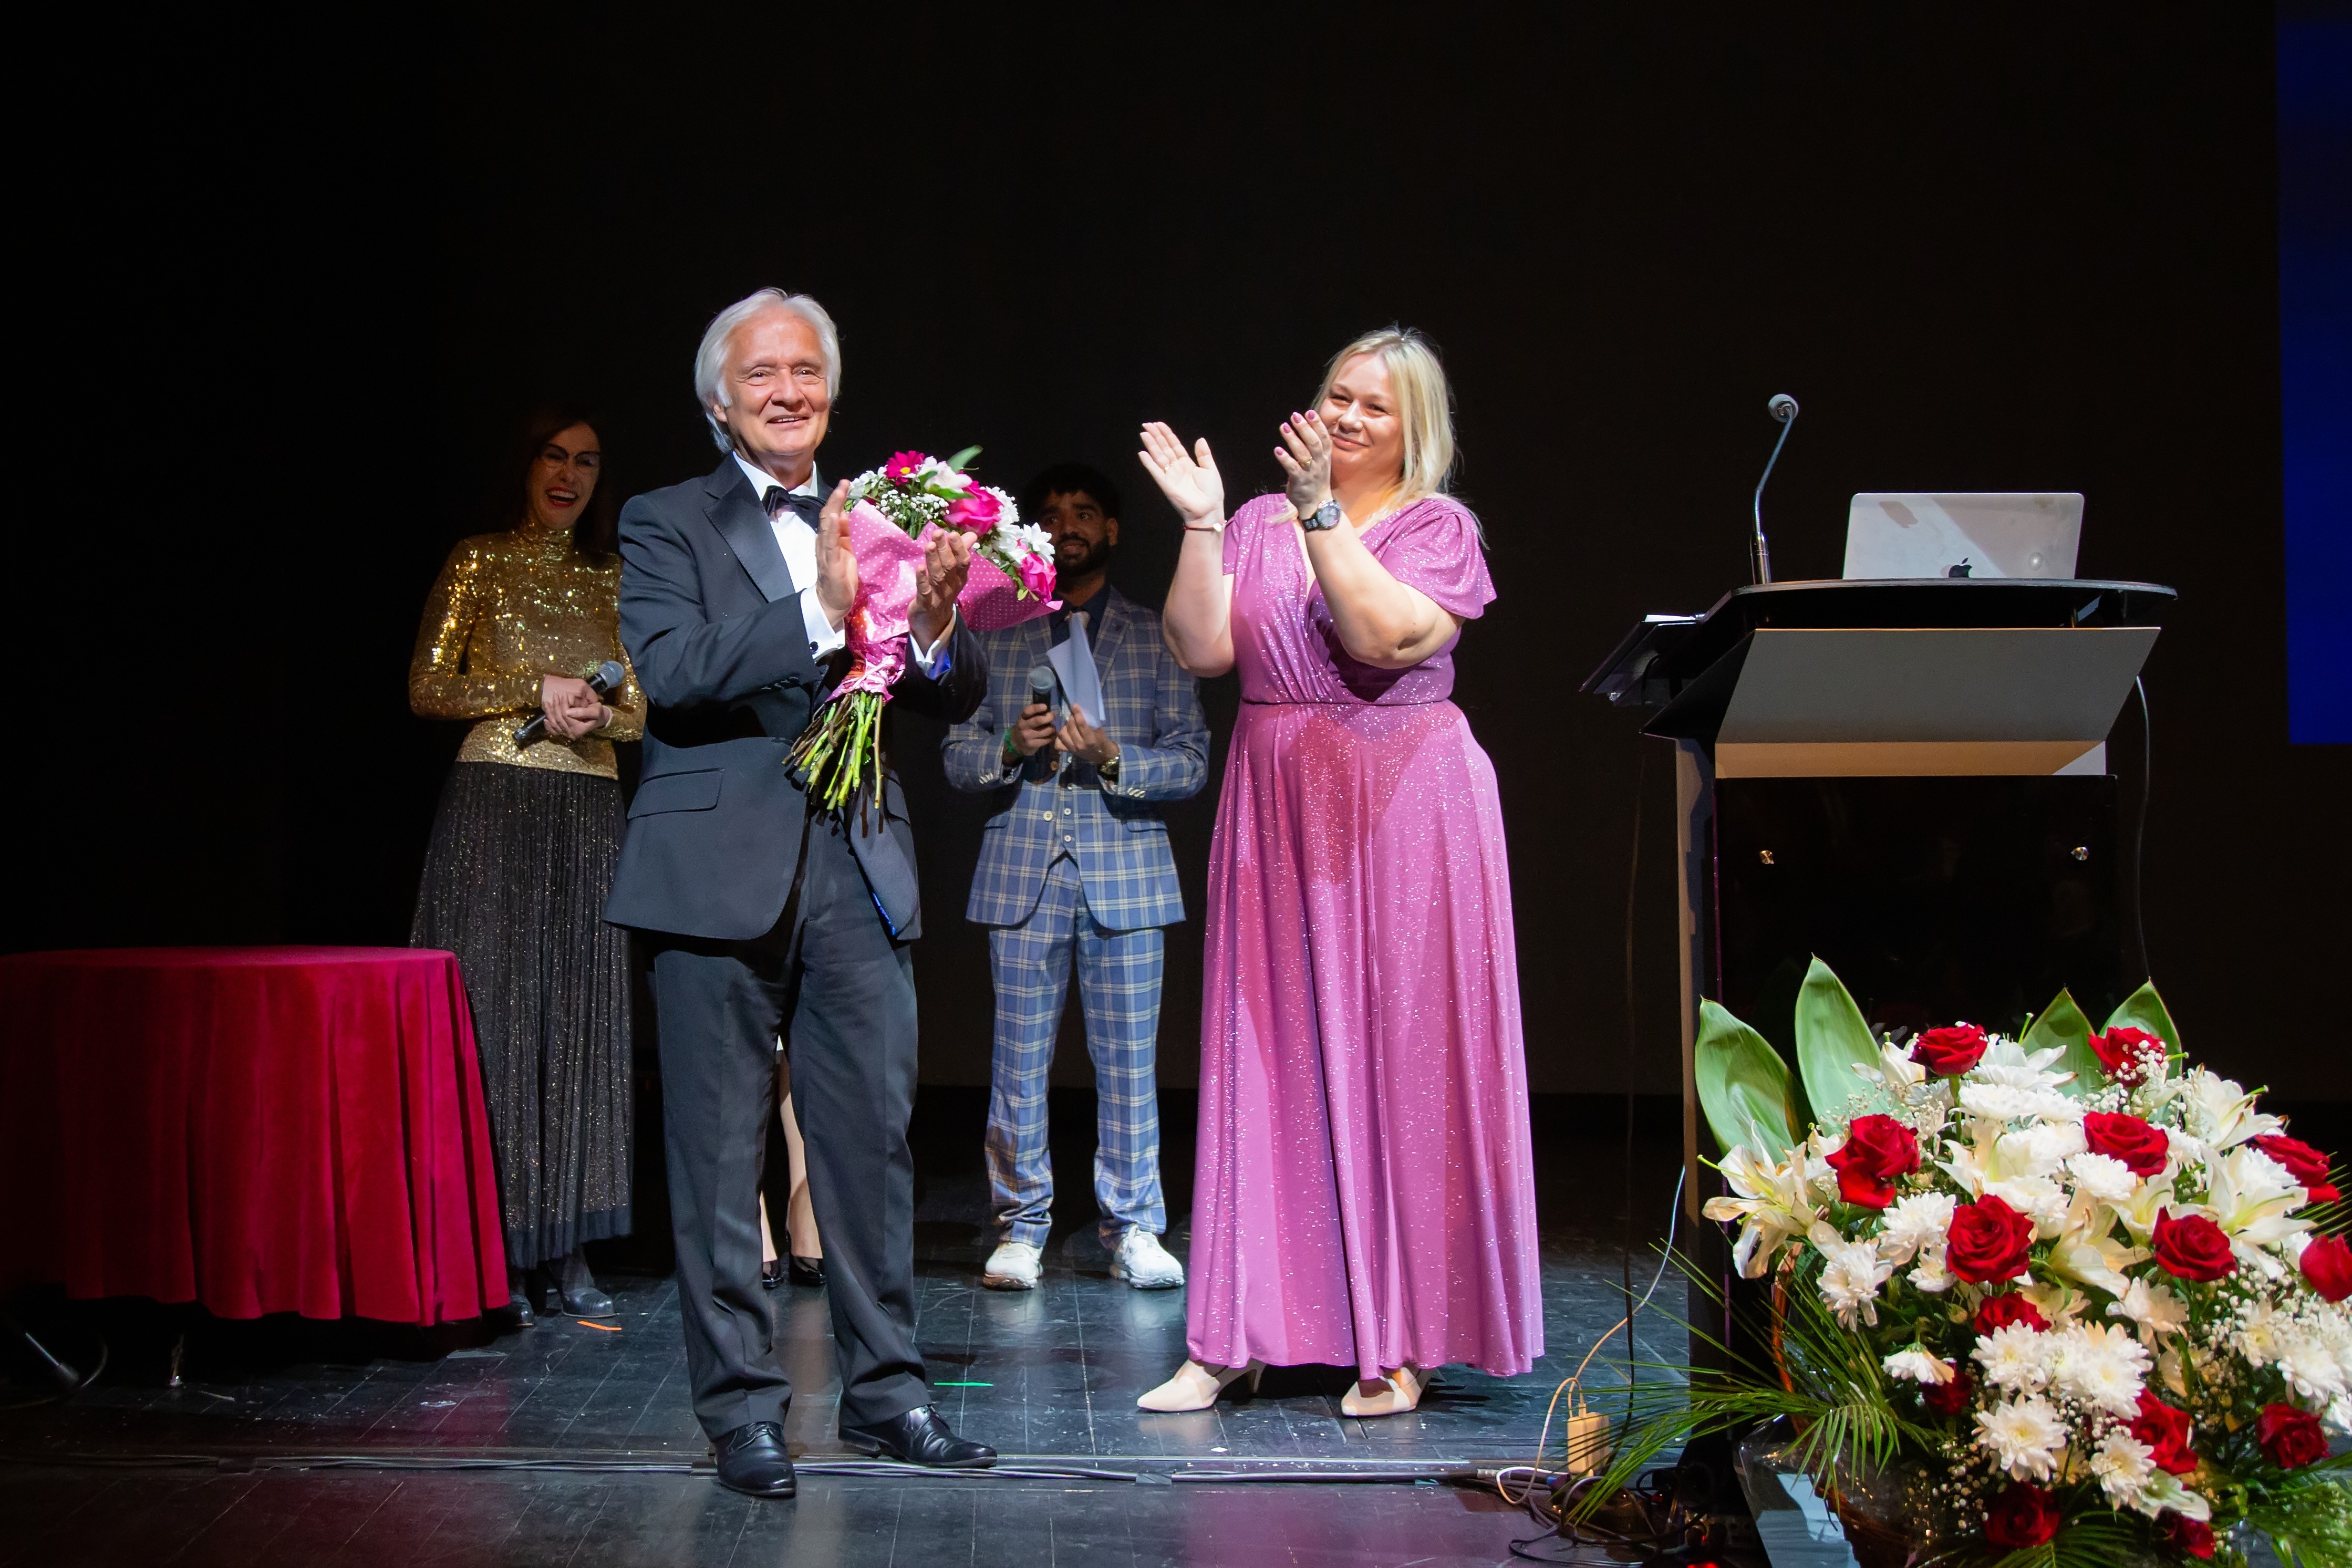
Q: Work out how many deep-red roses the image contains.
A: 14